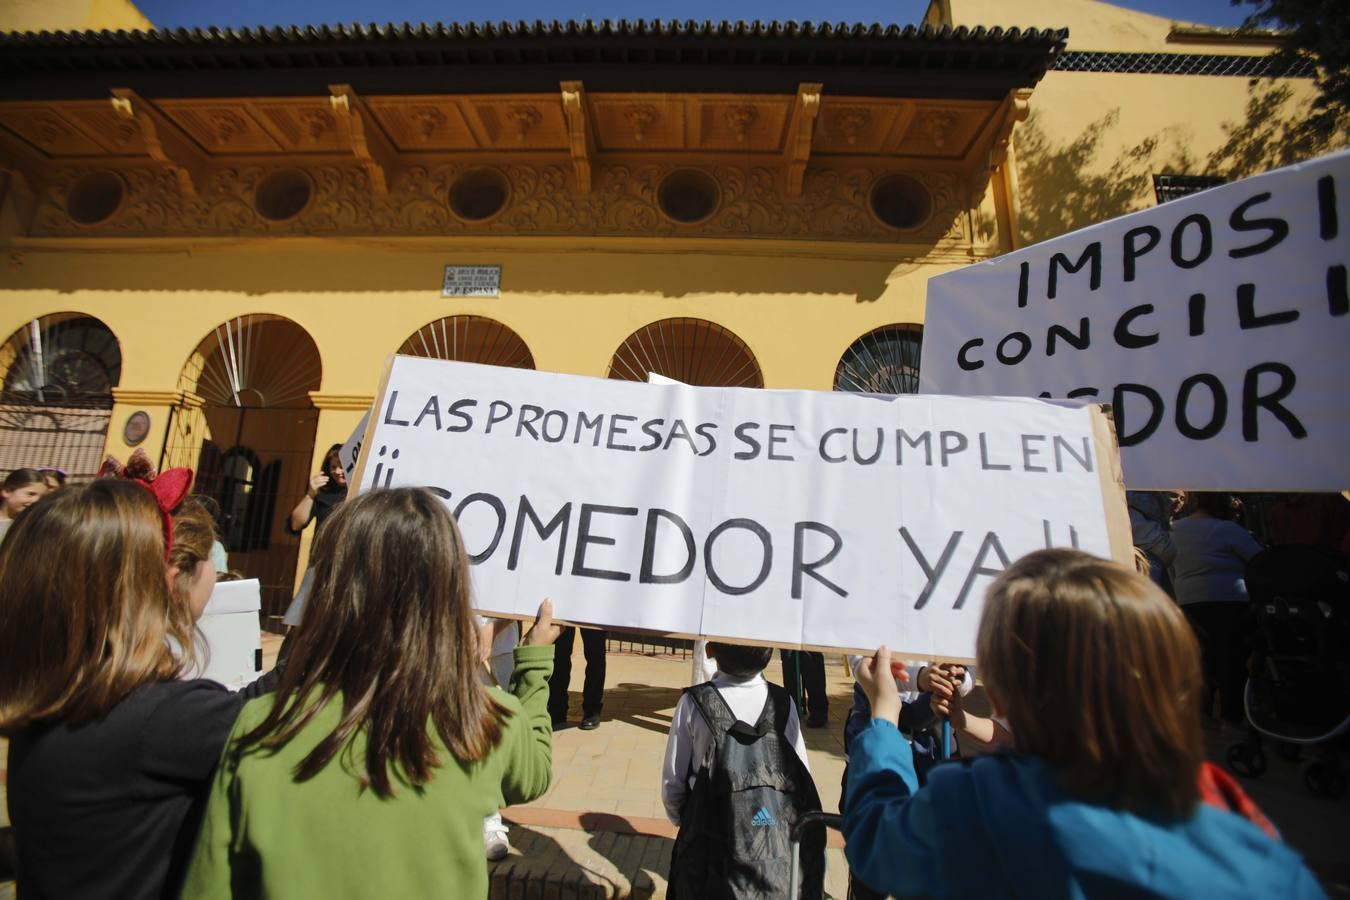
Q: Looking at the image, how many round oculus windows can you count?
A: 5